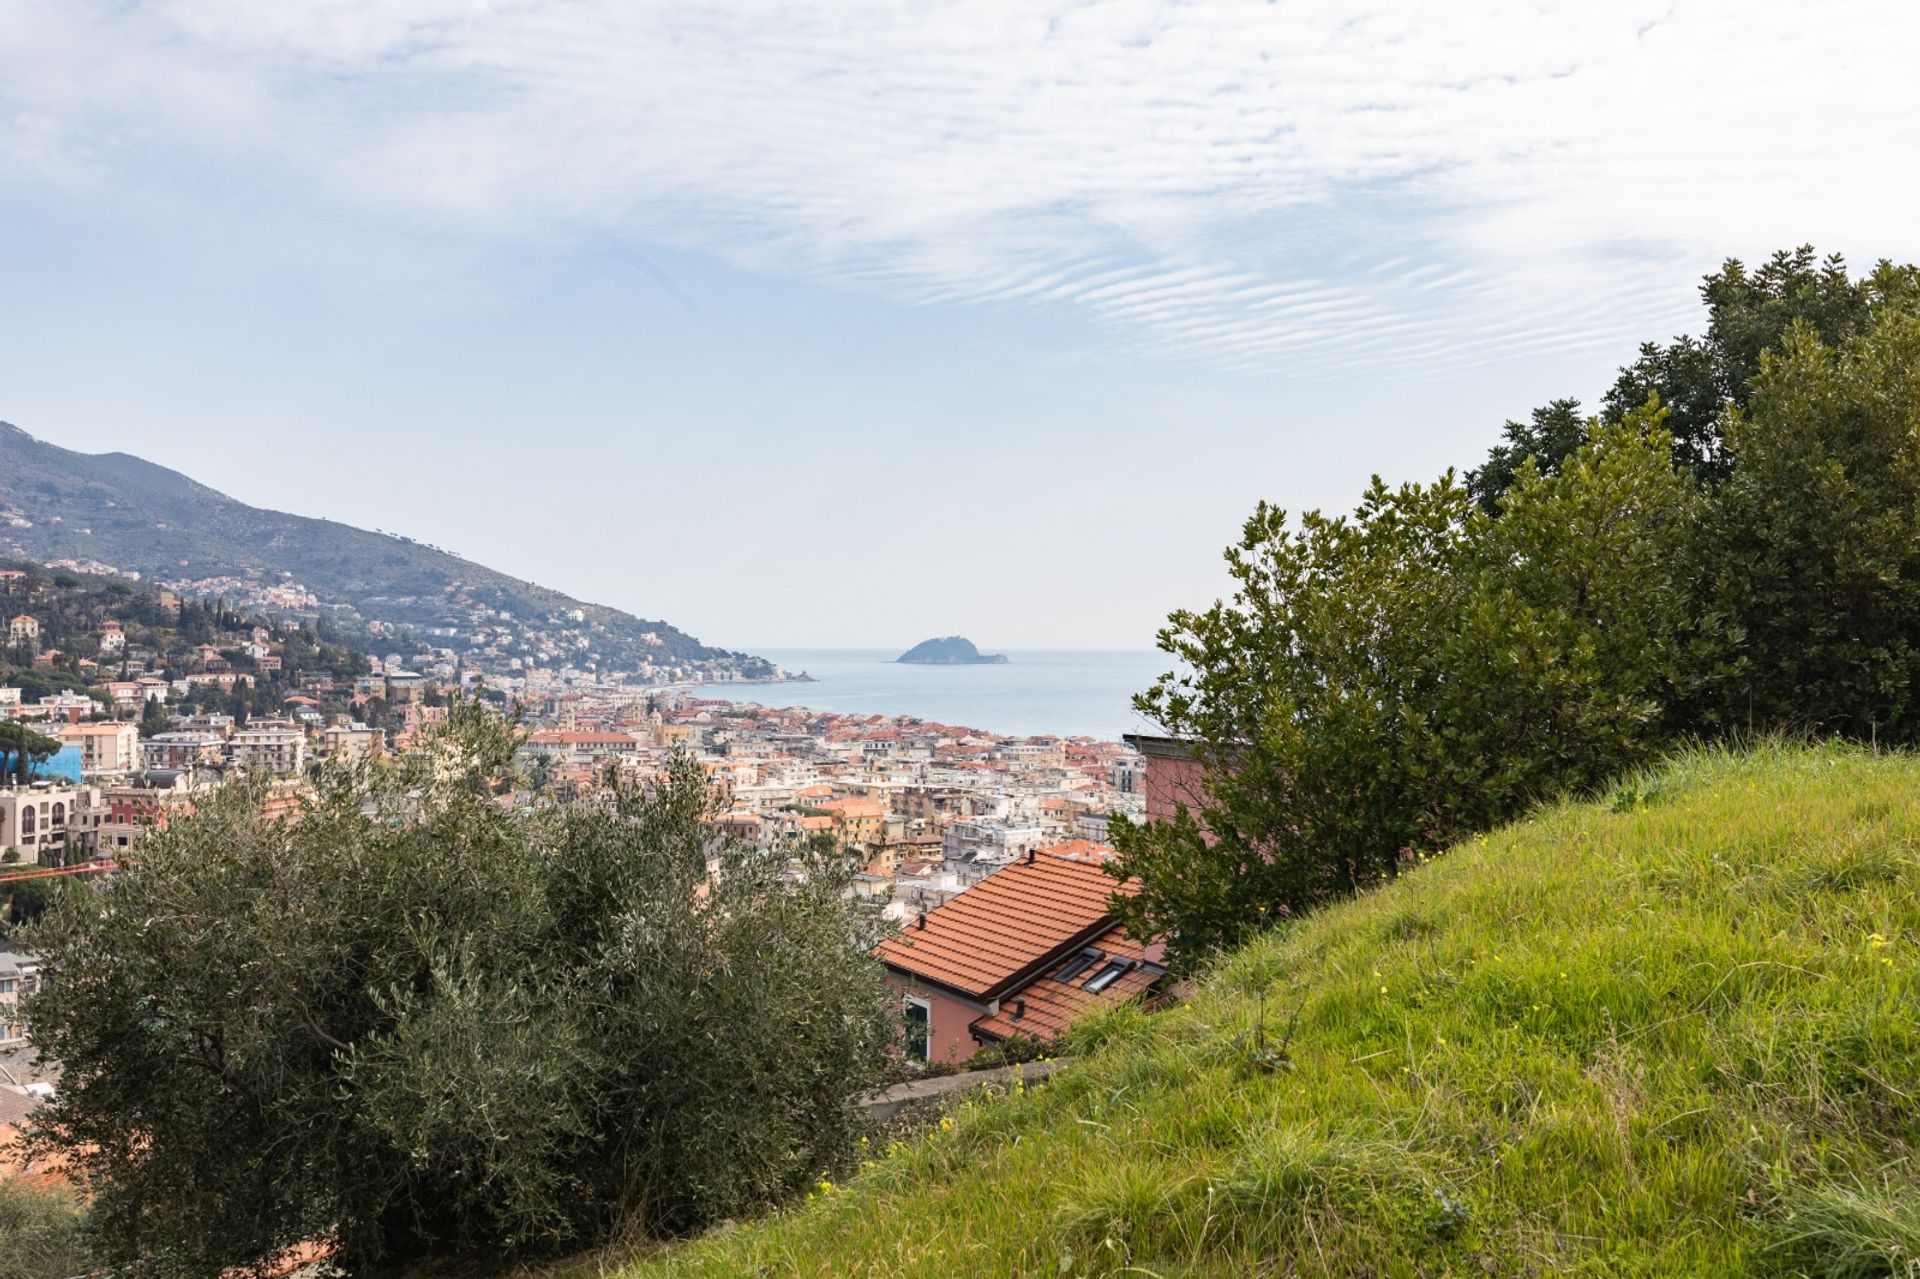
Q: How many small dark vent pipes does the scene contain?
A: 3